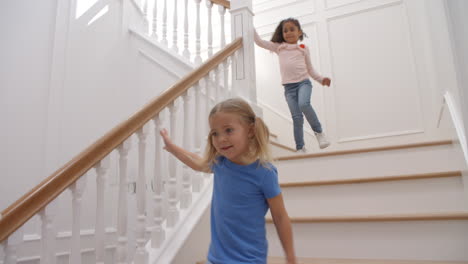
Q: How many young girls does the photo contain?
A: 2